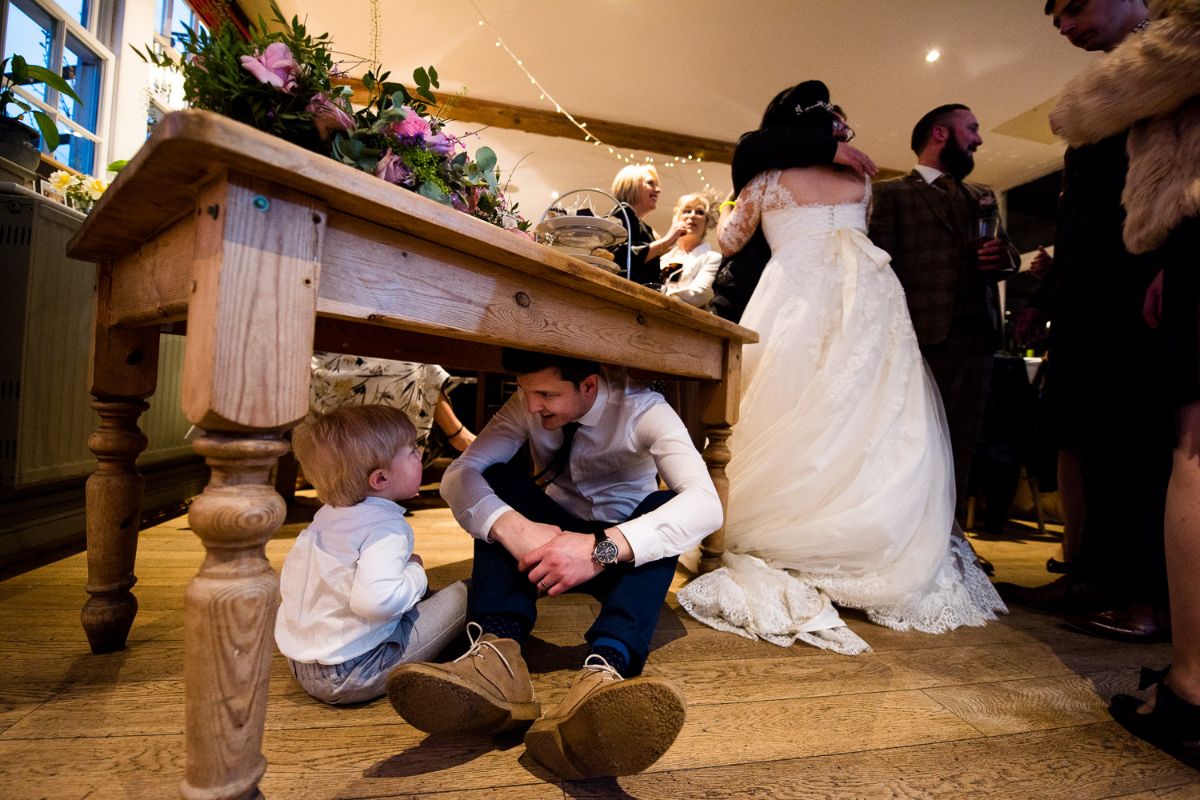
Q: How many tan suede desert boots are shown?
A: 2